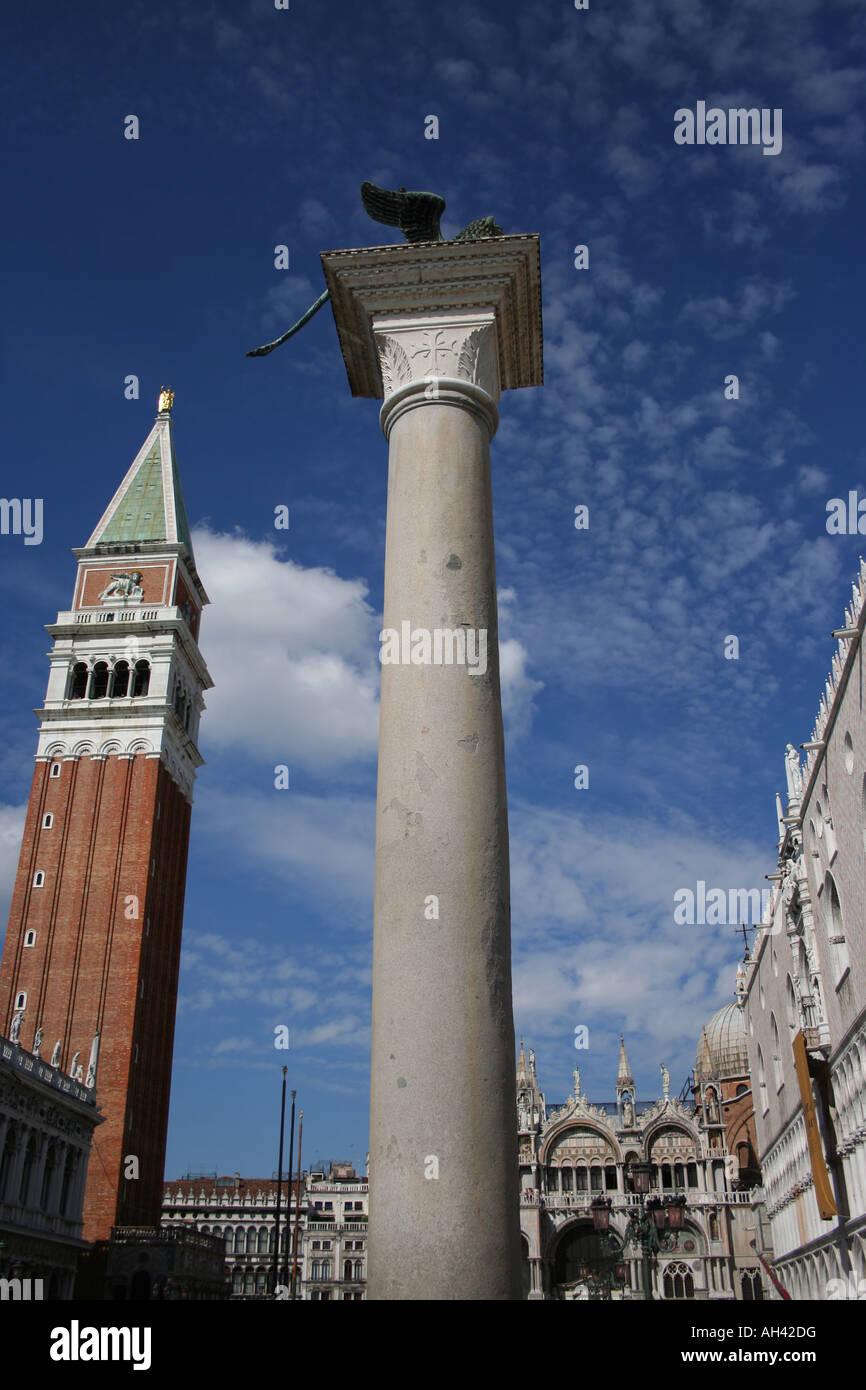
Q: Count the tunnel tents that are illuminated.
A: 0